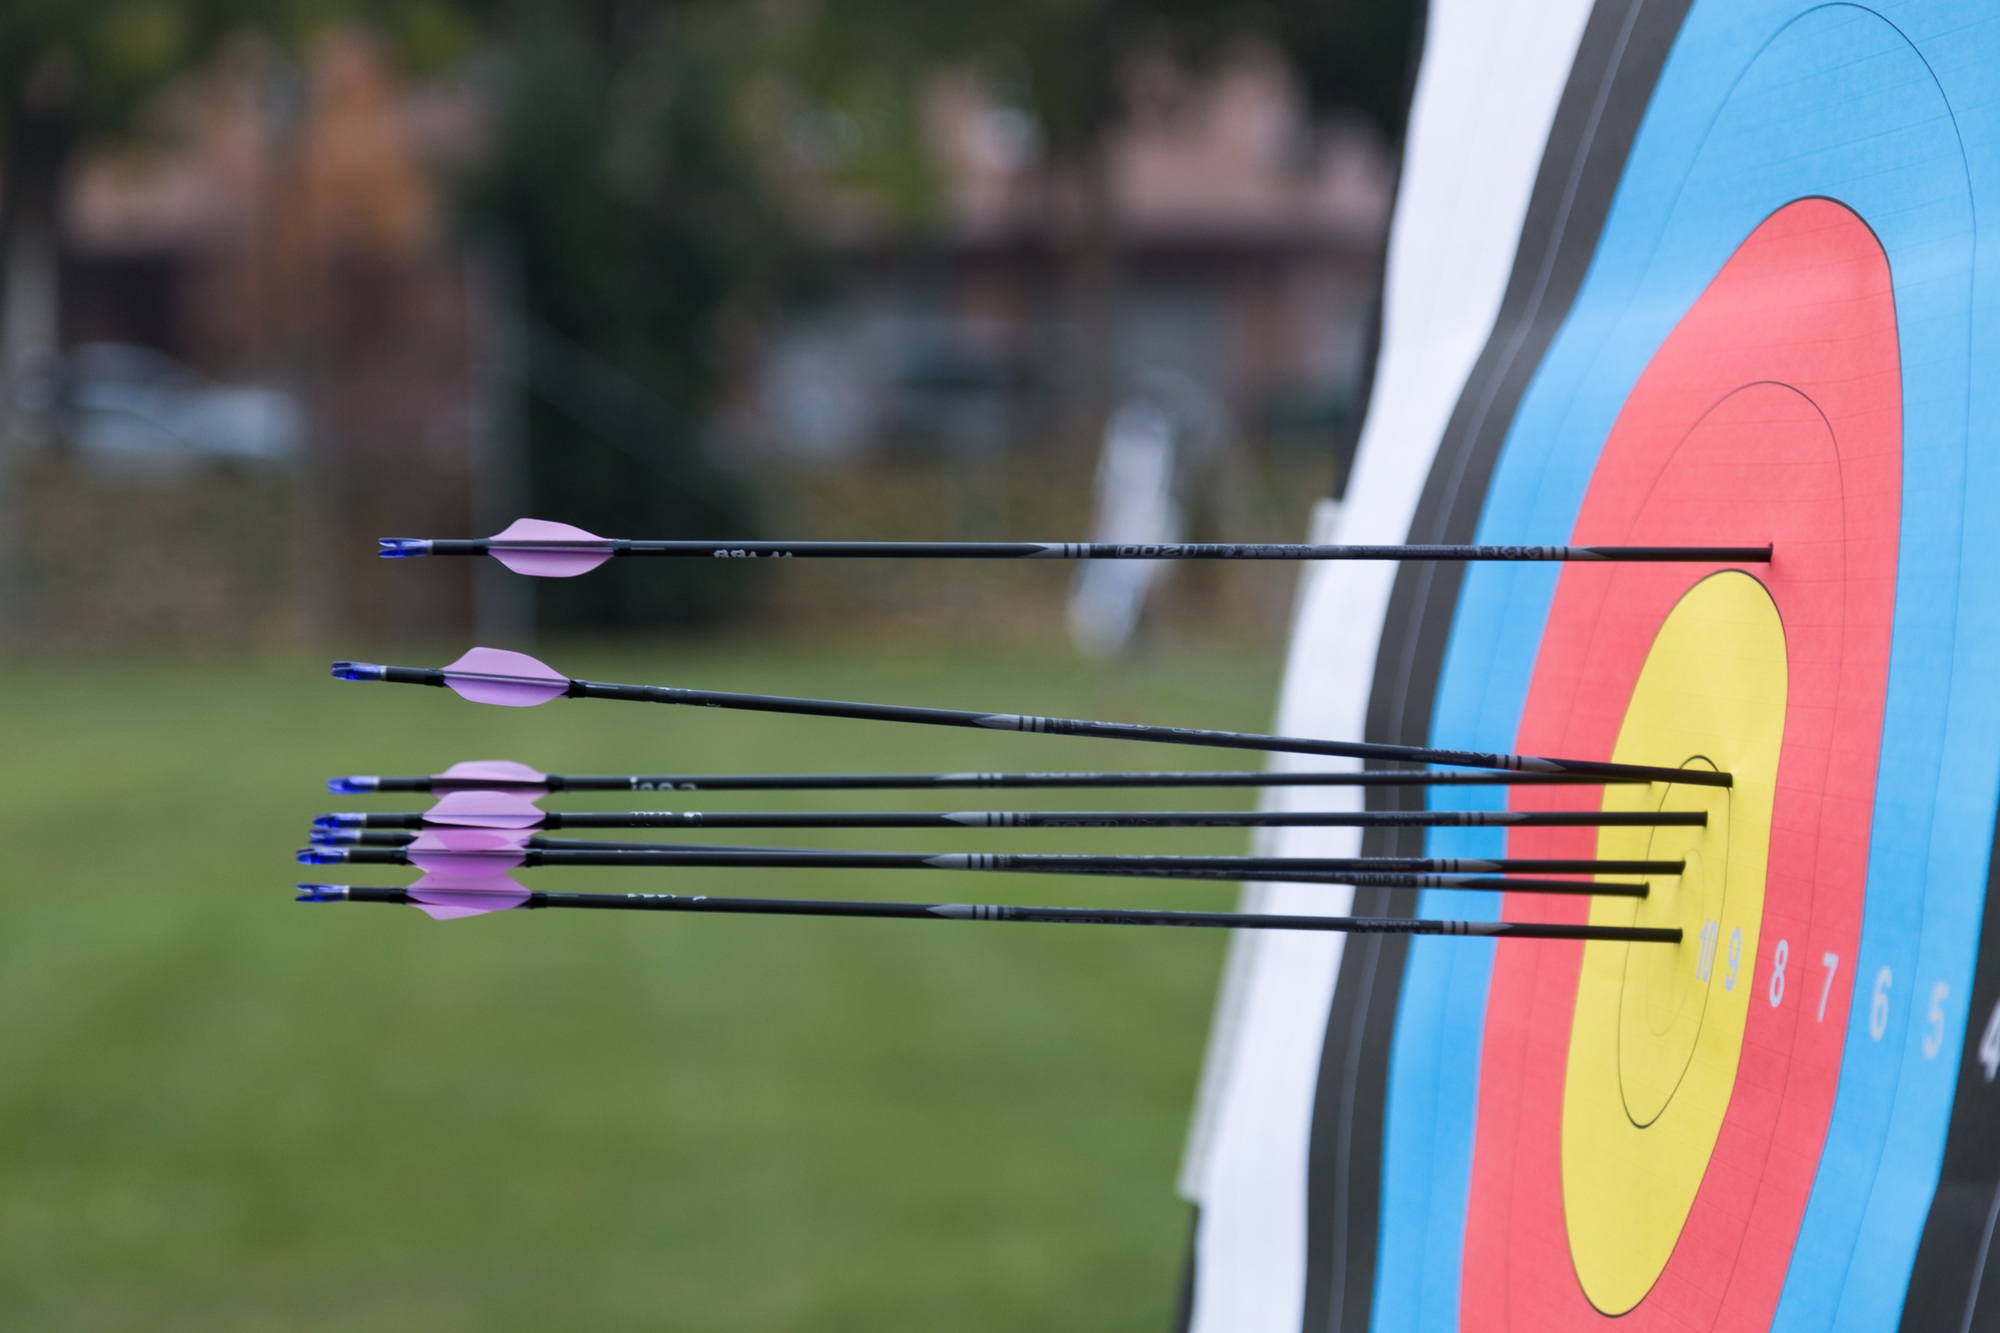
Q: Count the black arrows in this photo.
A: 7